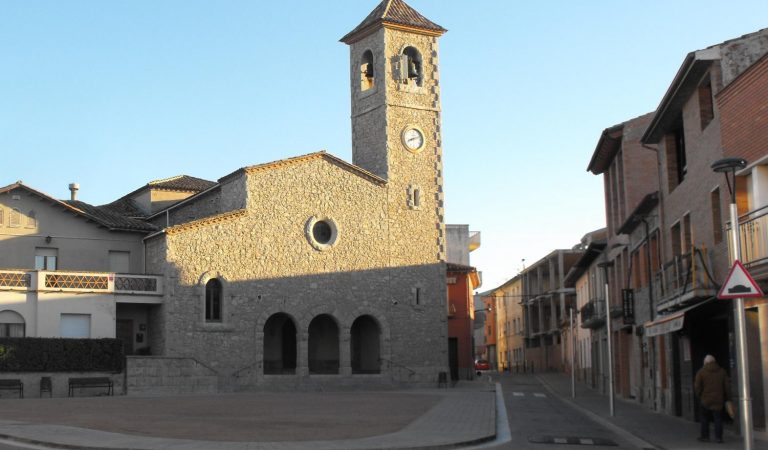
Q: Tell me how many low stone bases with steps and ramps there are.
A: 1